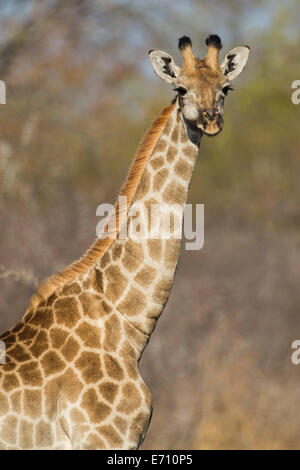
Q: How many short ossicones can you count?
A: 2